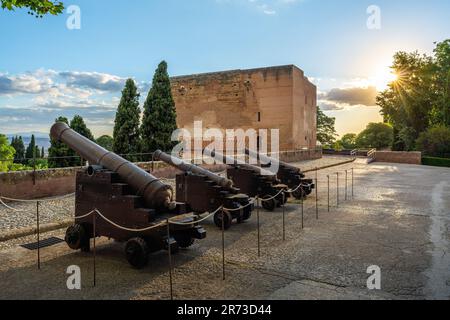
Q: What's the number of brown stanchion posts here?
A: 12